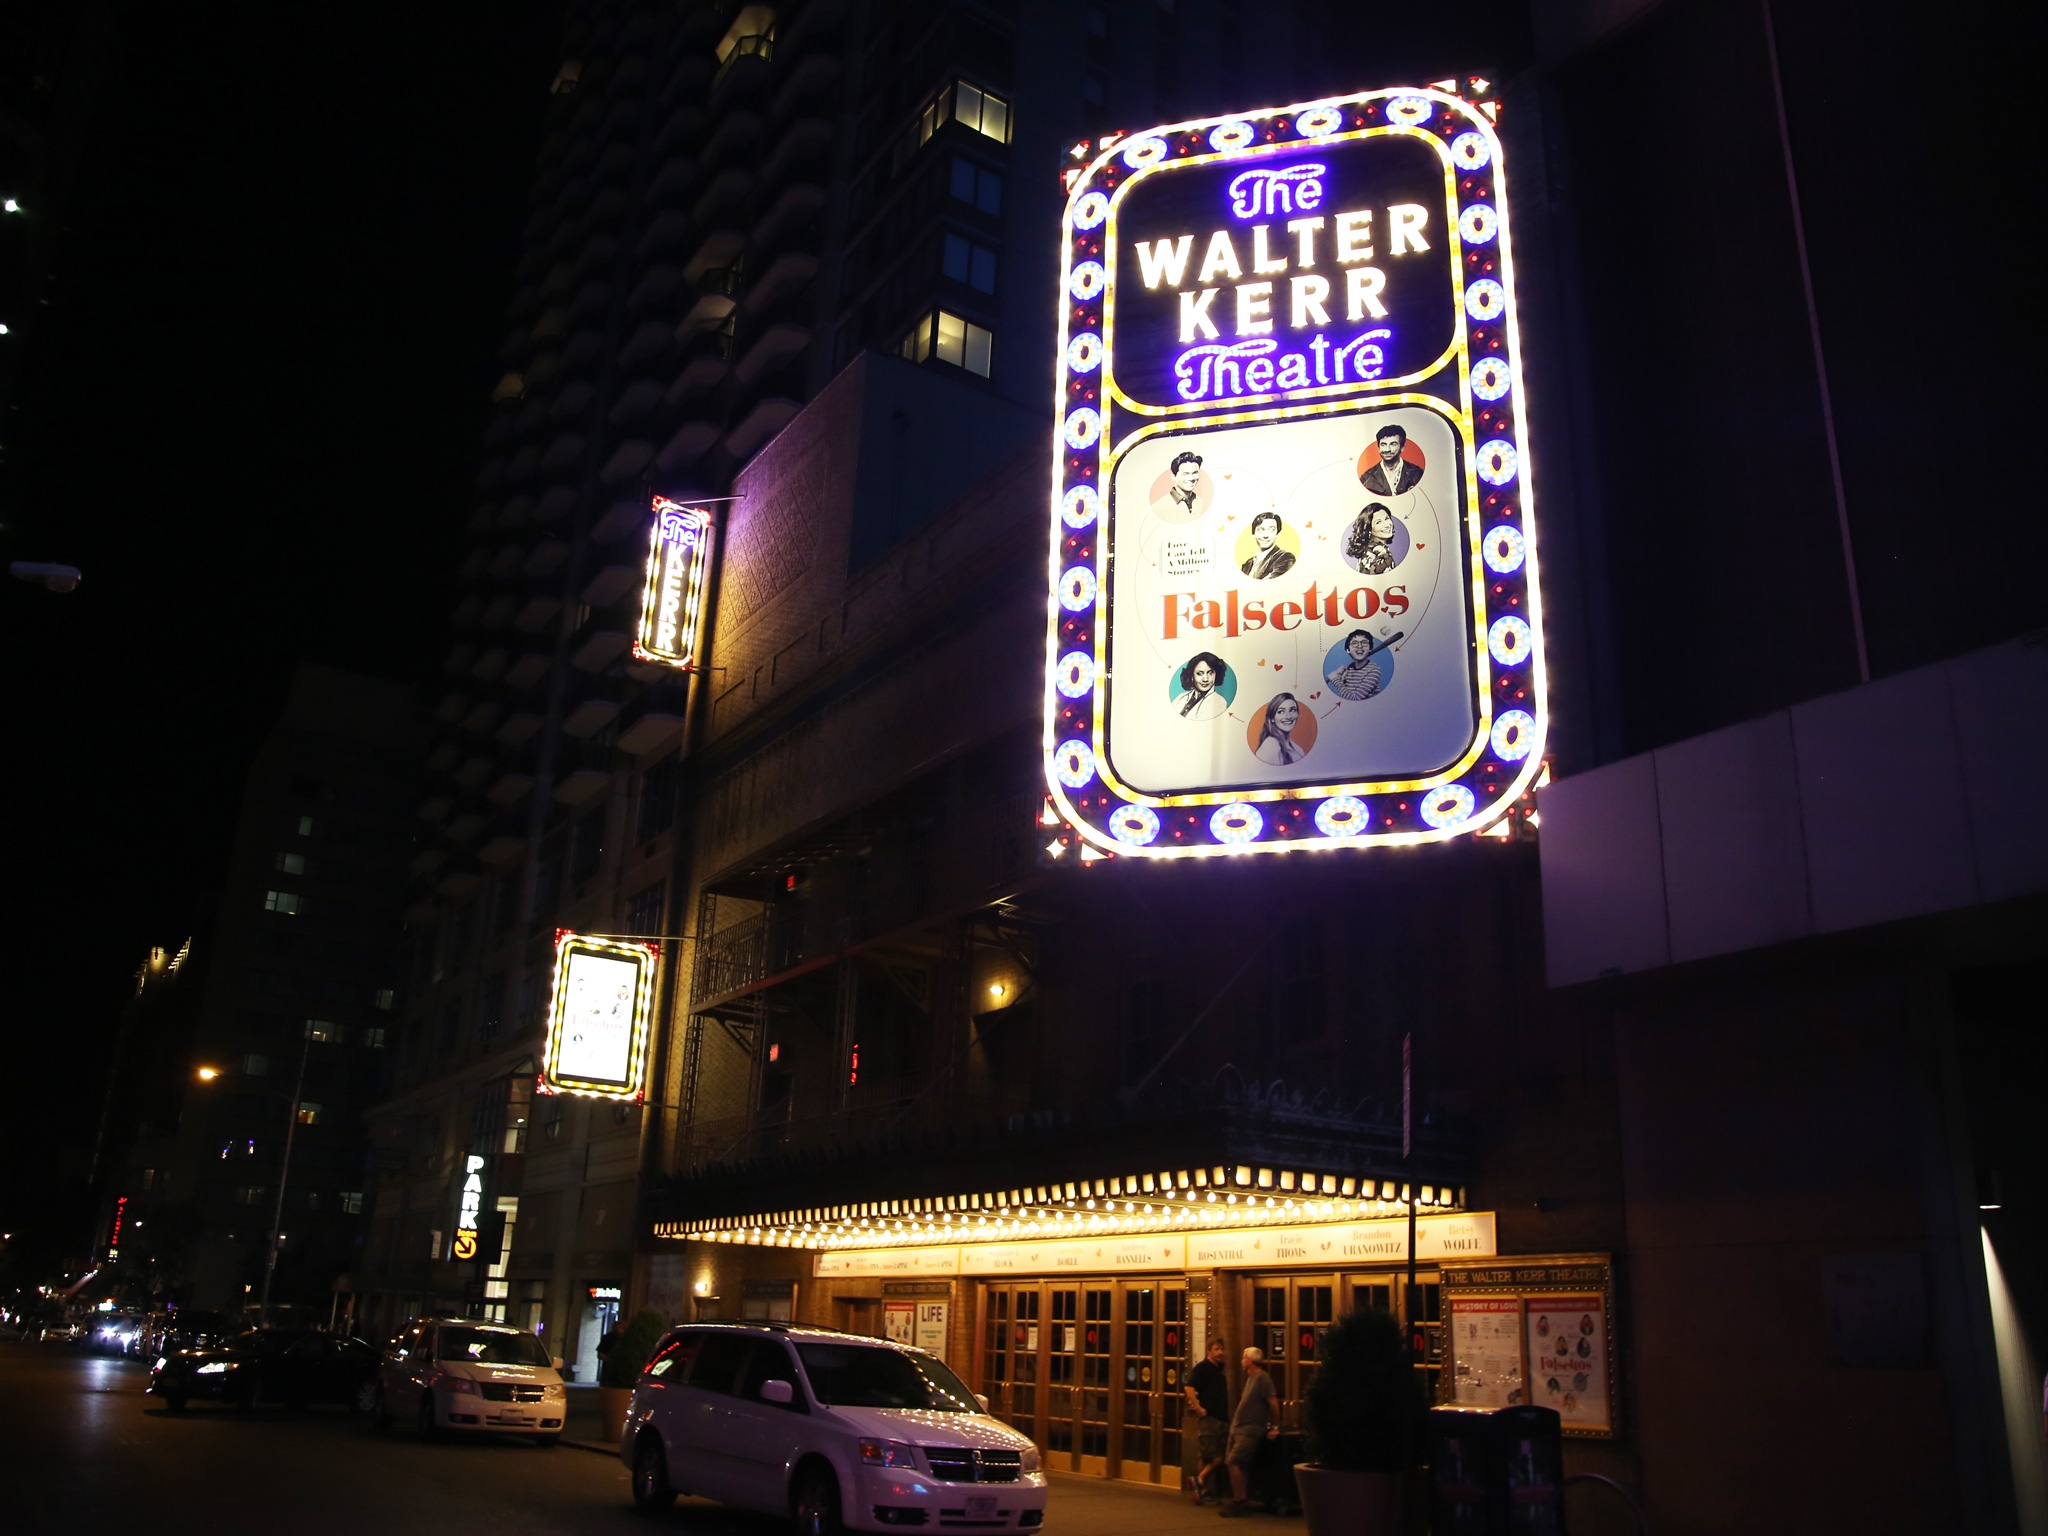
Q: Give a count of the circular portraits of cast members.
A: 7